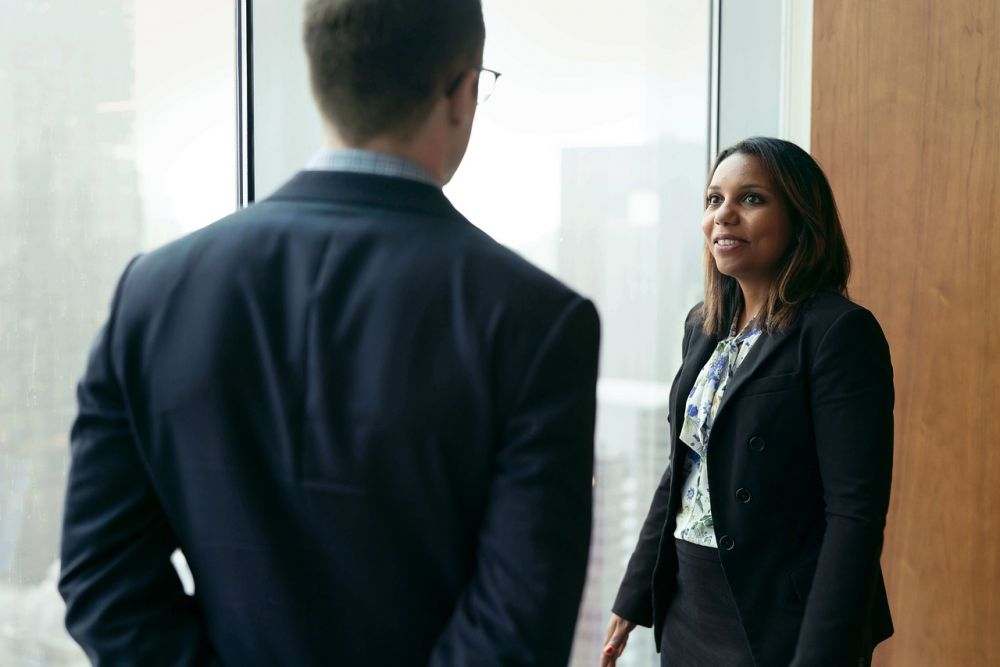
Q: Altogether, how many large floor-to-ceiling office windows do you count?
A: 2